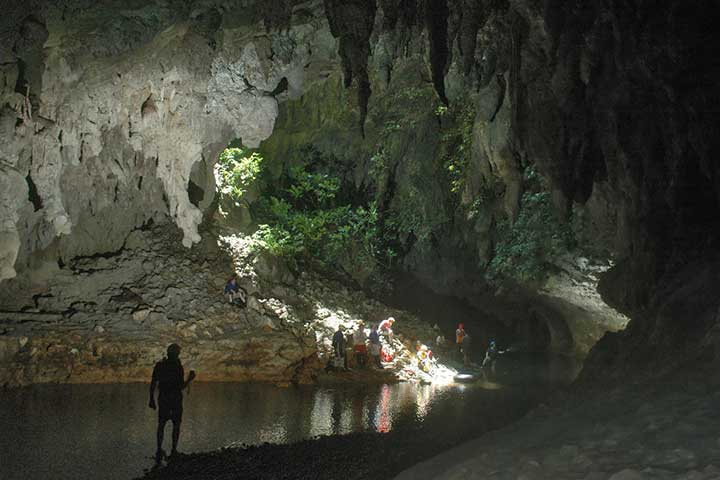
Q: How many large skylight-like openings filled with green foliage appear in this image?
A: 1